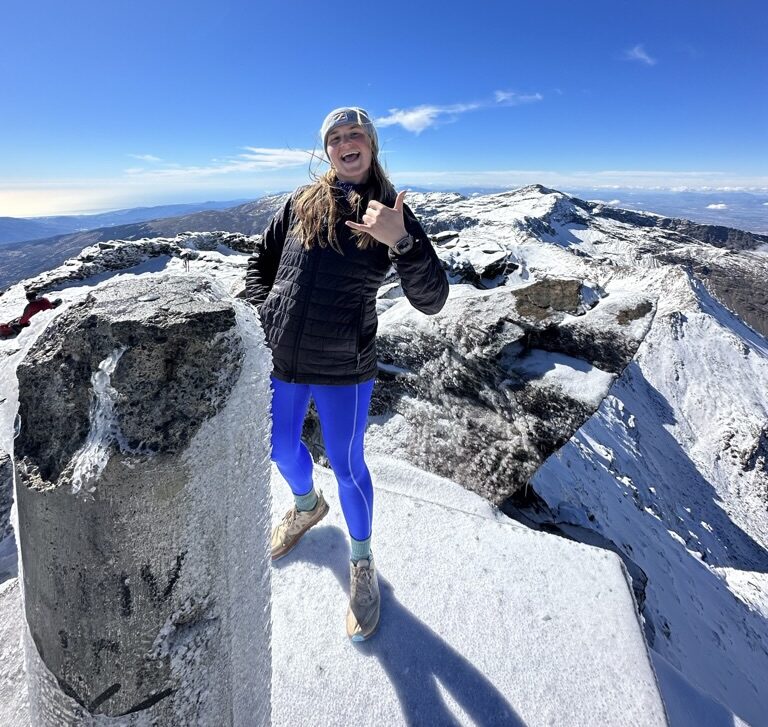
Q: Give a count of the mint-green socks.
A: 2